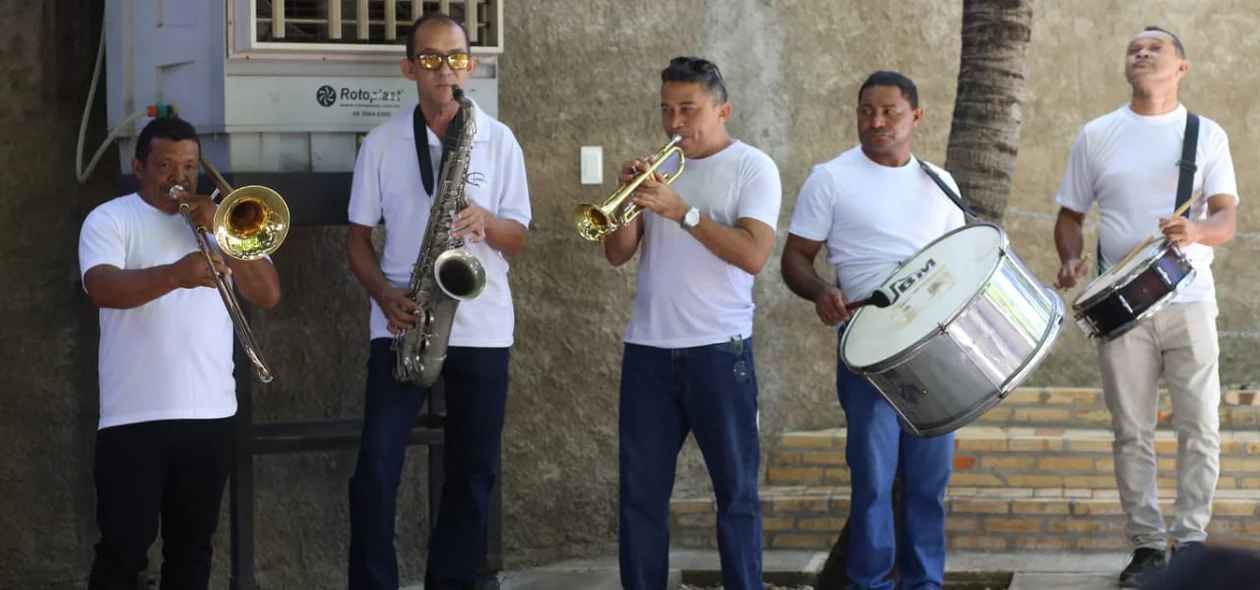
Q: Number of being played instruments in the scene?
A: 5